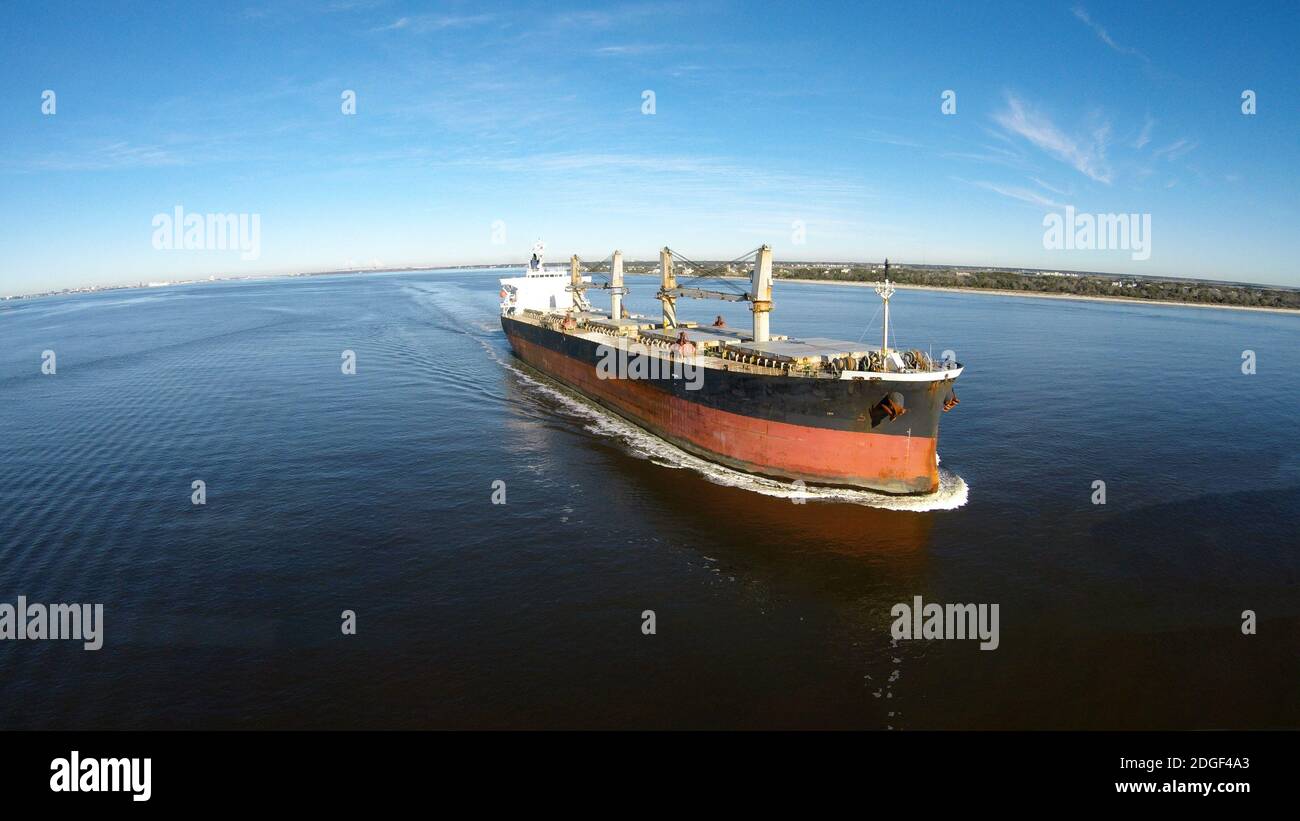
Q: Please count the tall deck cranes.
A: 4